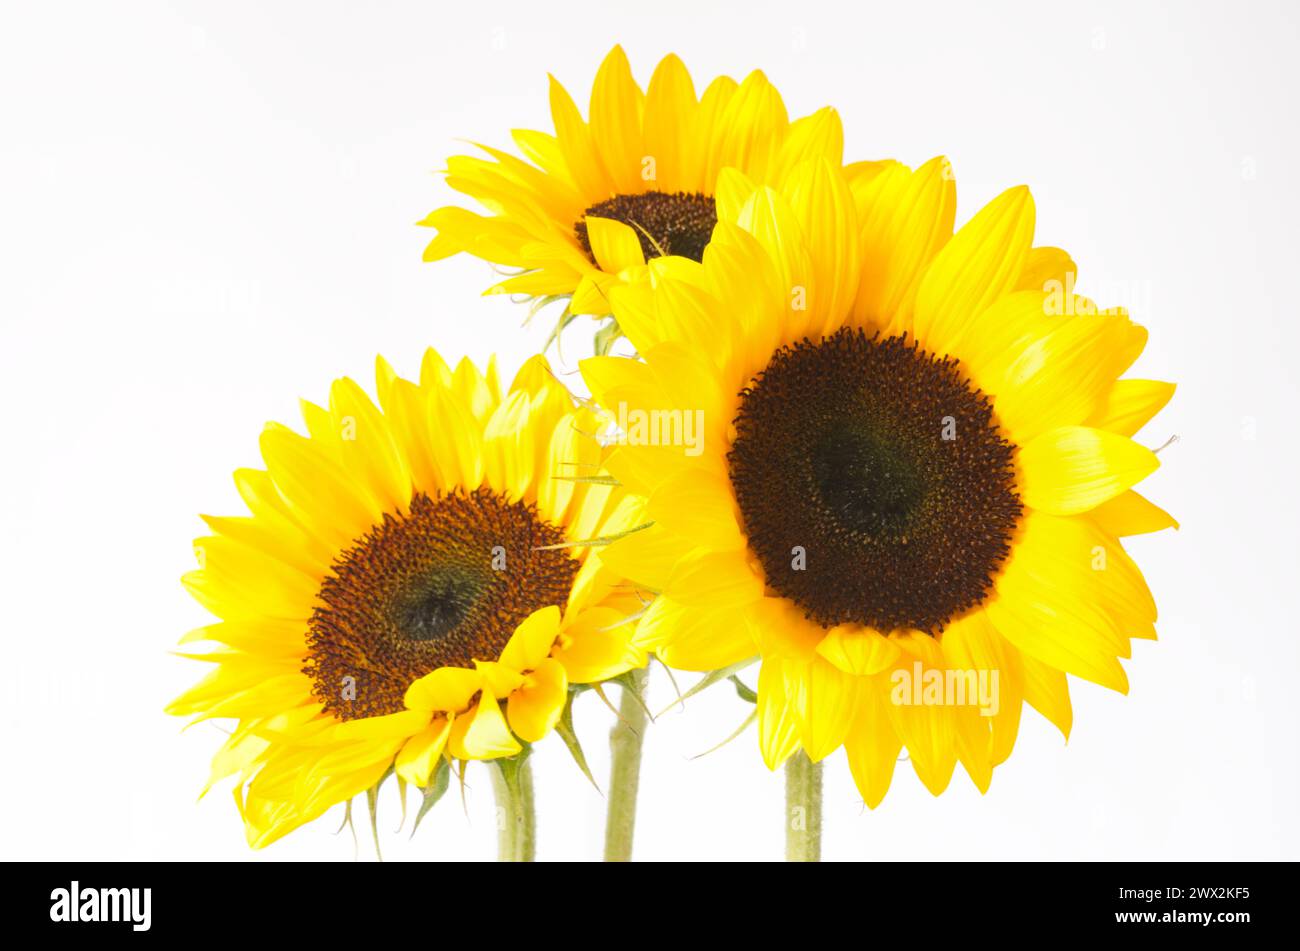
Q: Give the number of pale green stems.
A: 3